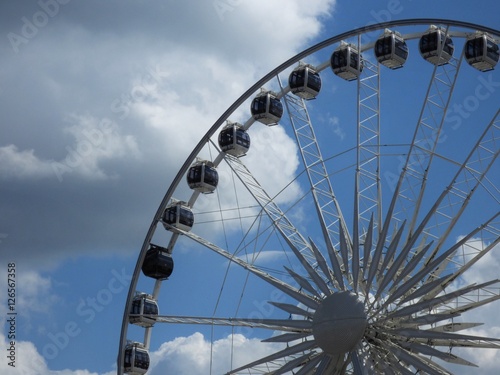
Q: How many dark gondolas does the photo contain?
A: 1